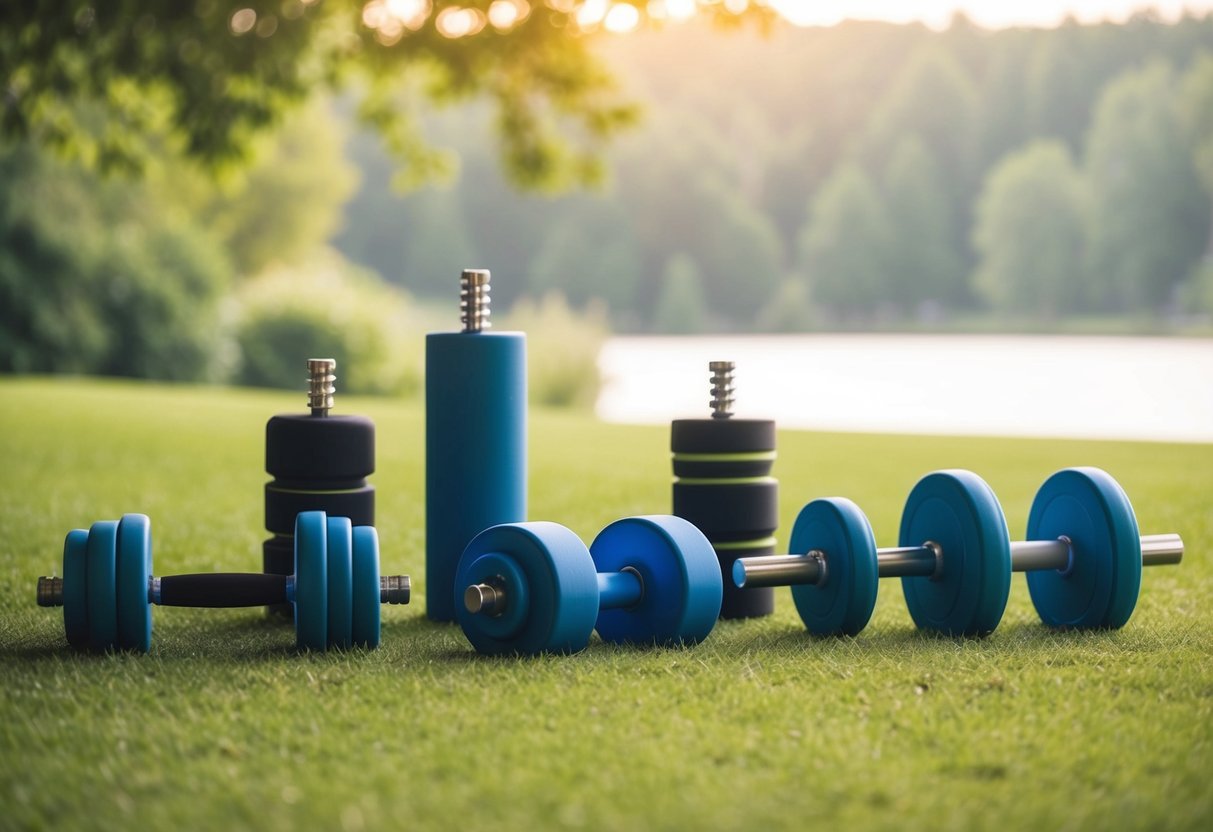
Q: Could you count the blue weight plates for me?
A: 11